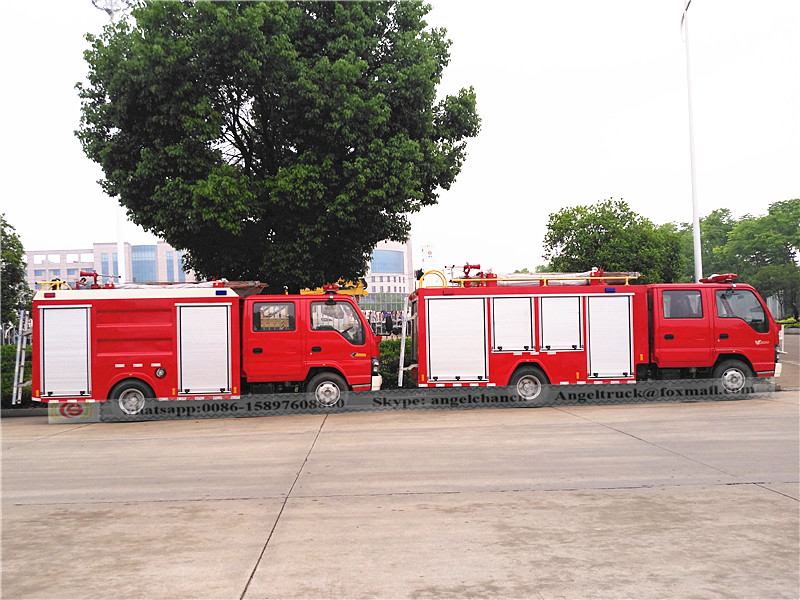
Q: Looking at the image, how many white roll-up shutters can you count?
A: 6